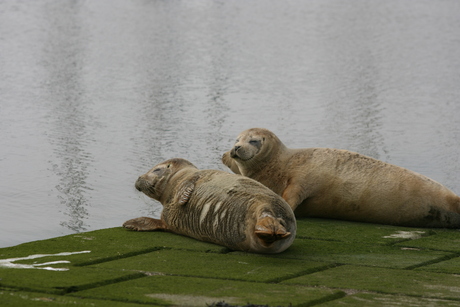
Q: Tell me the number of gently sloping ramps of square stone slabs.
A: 1